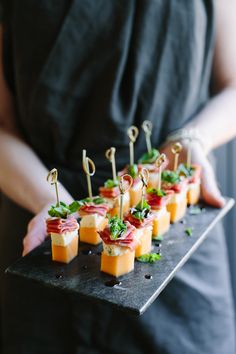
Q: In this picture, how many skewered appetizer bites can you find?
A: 10